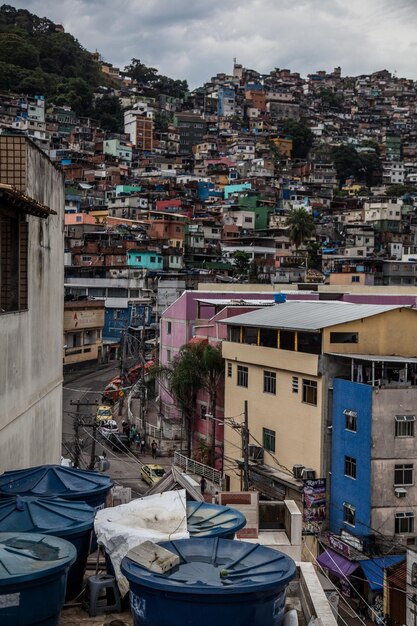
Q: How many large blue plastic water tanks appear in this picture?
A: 5